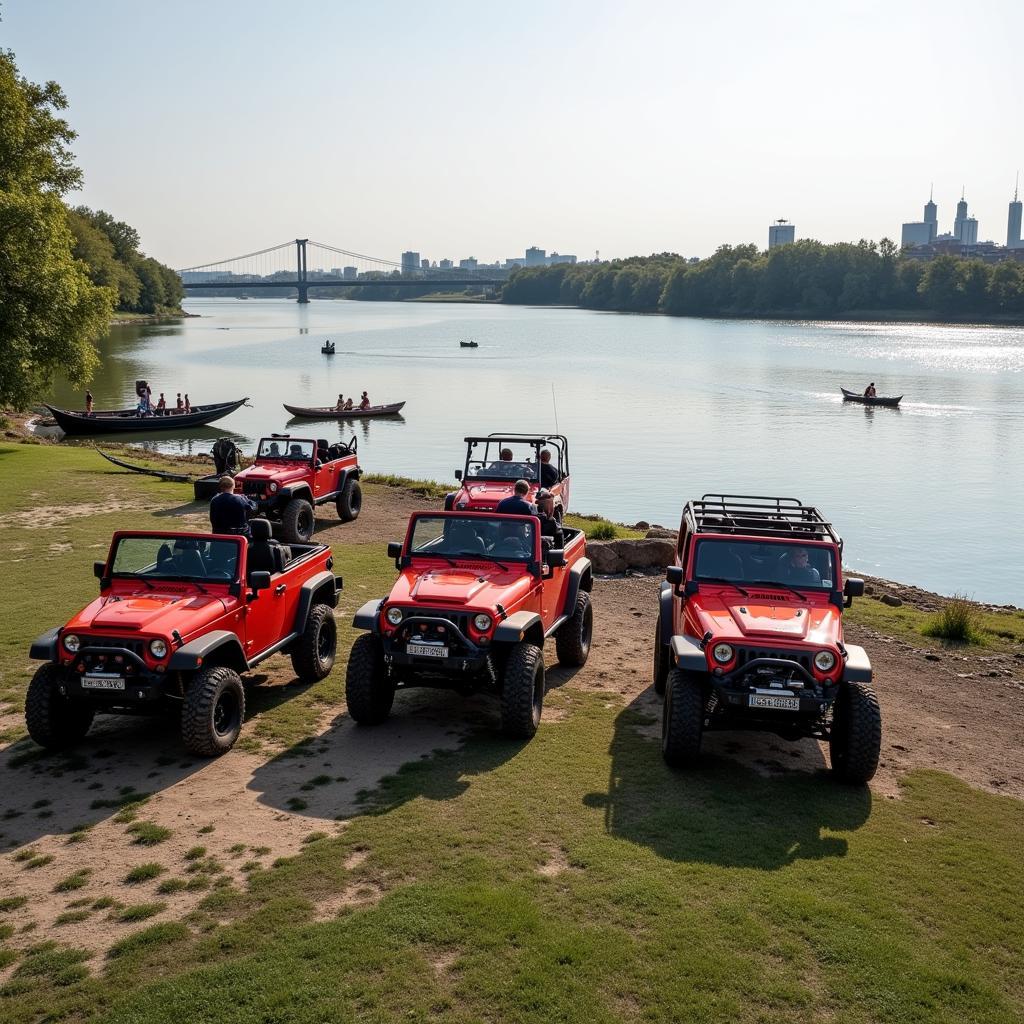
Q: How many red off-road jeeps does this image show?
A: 5